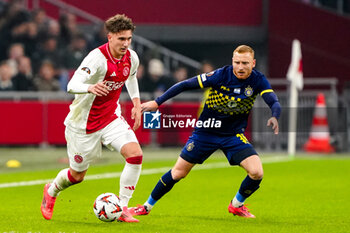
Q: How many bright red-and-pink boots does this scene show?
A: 4